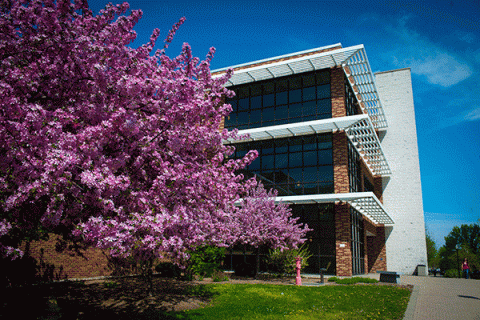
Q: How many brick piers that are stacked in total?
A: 3